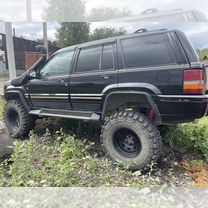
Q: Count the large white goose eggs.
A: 0